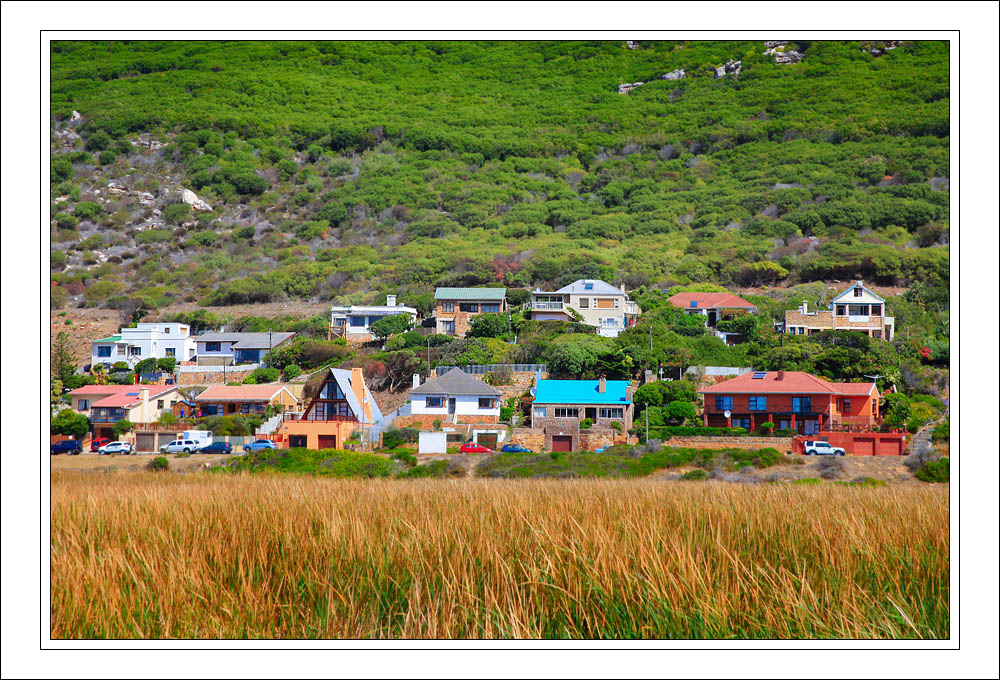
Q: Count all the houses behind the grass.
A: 13